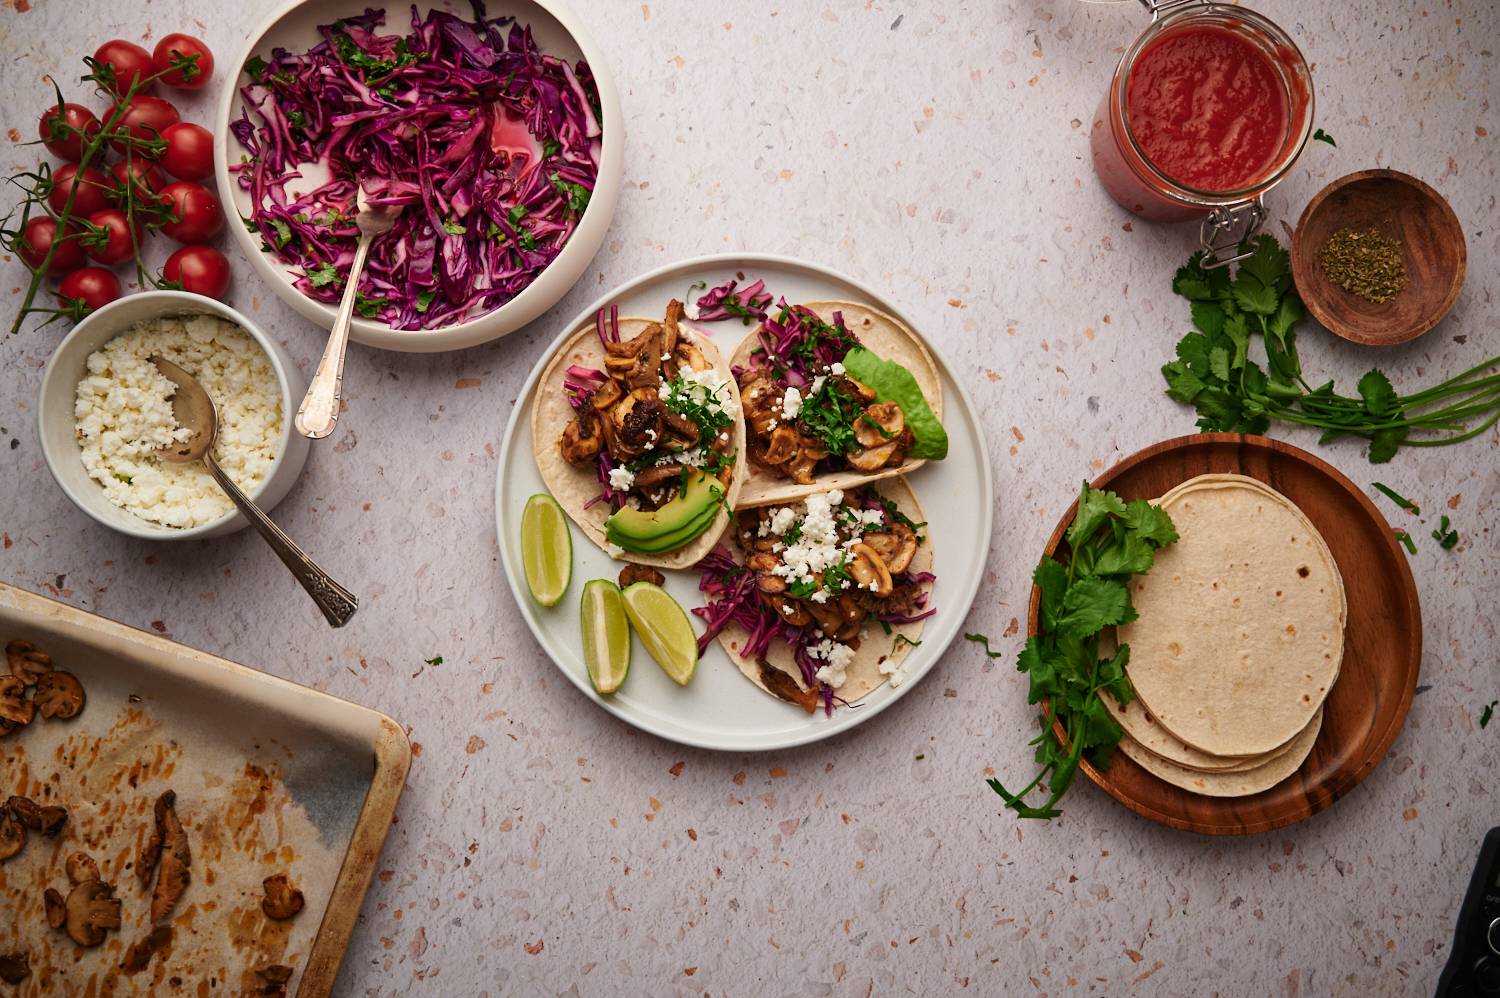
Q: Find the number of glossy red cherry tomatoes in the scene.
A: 12